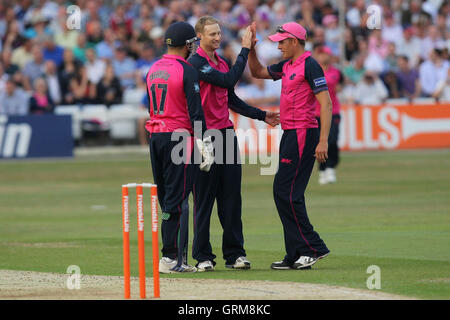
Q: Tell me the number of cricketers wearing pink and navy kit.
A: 4